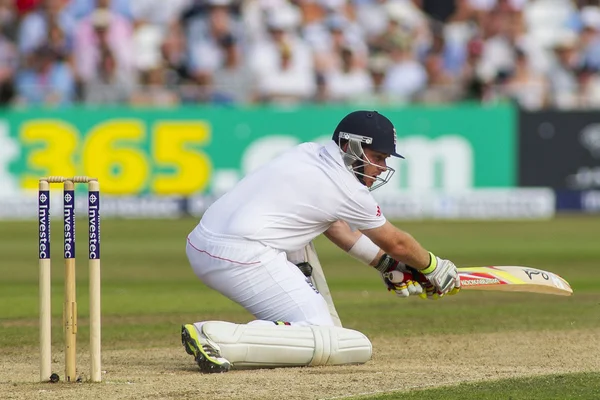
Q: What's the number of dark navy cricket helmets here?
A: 1